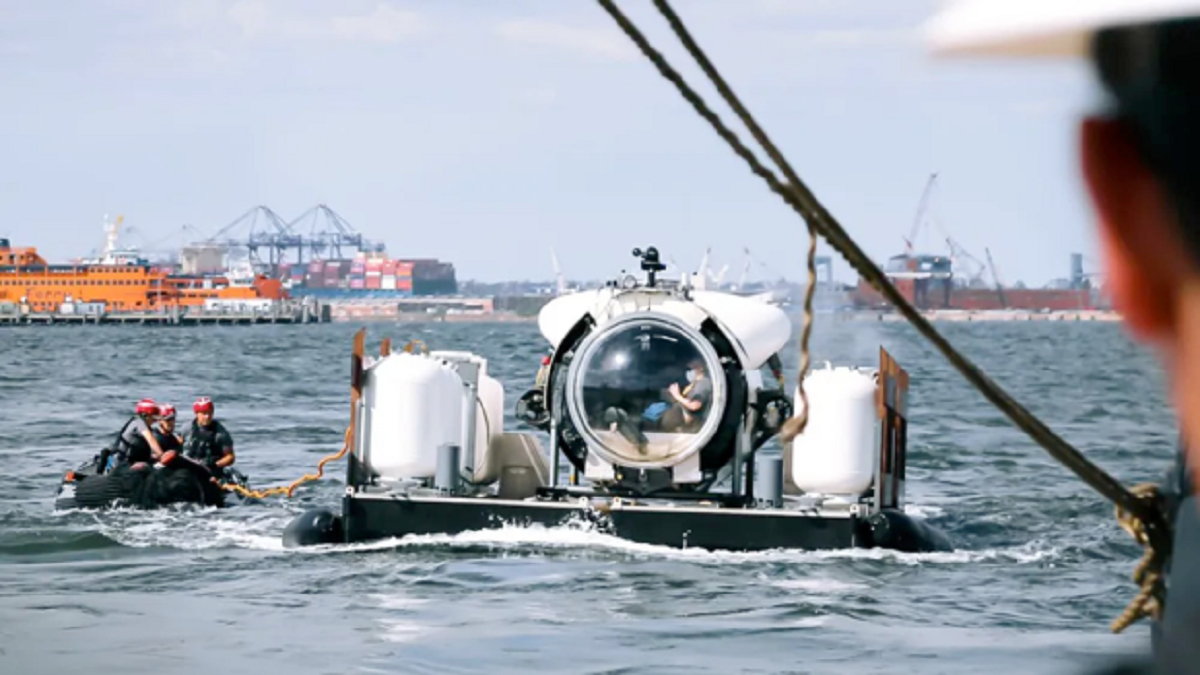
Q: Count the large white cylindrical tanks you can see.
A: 3